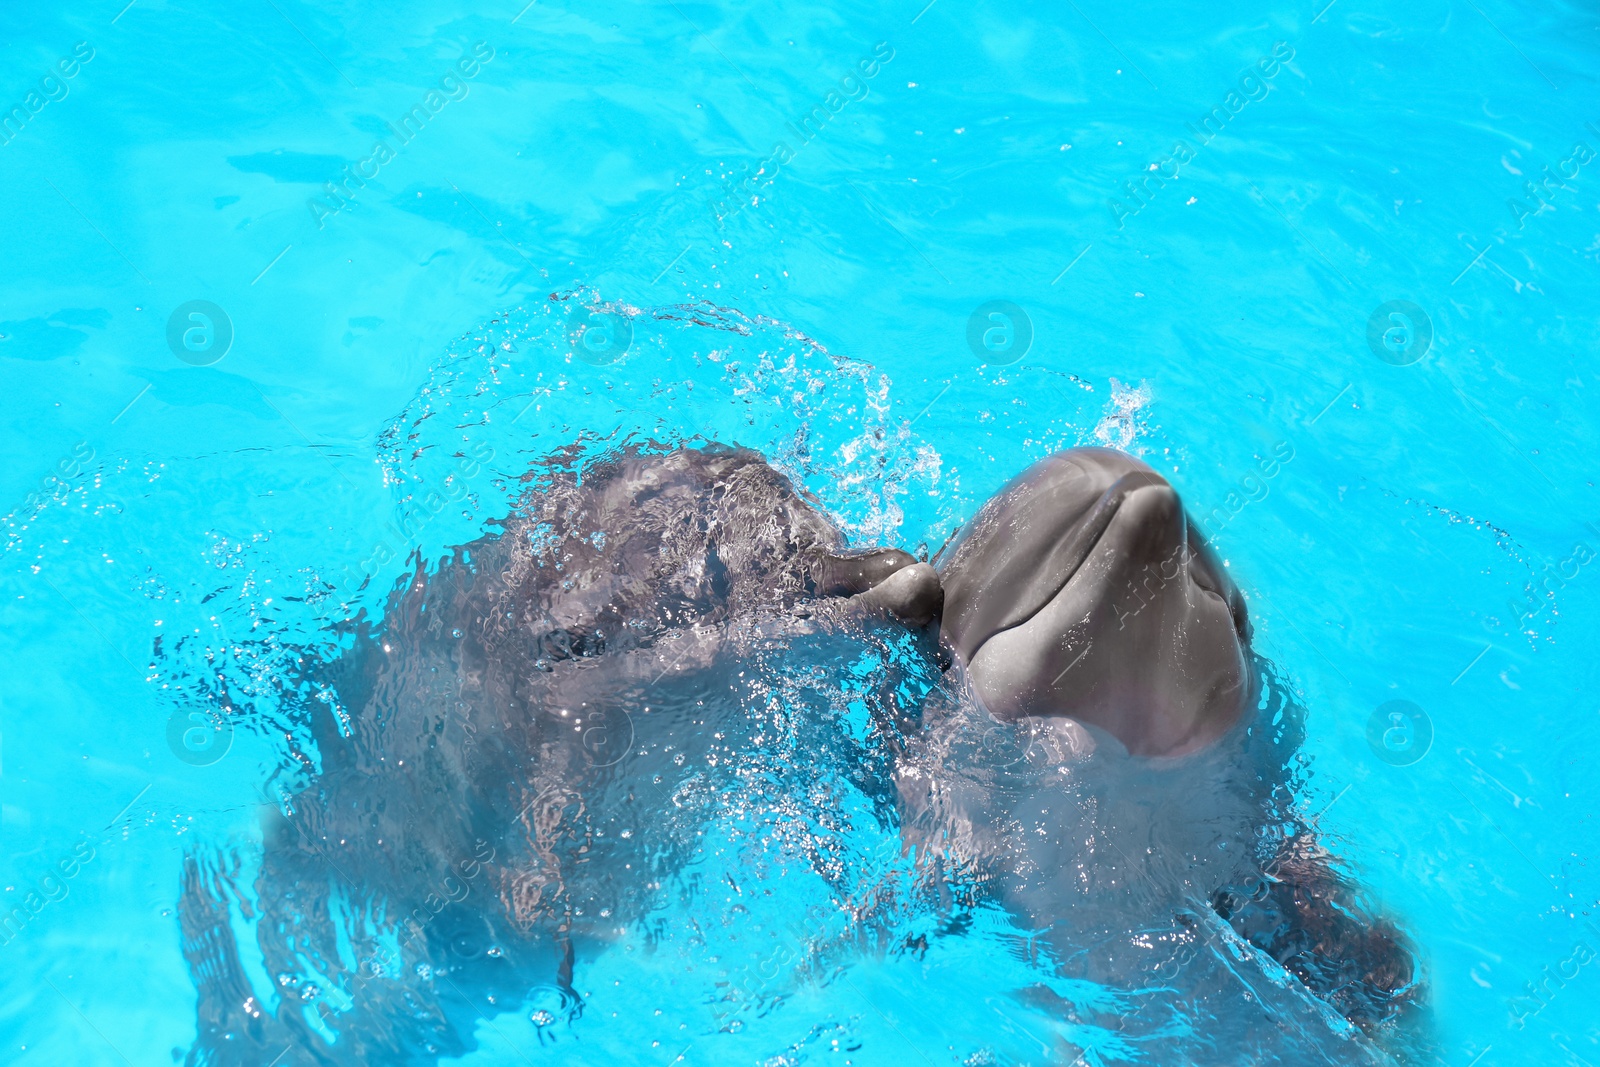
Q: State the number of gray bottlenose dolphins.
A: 2